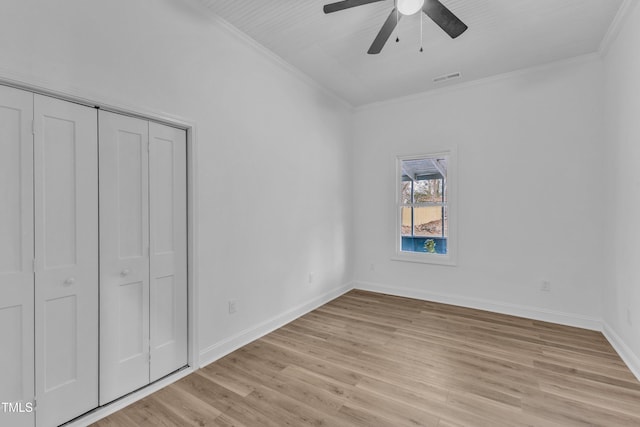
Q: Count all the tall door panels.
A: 4